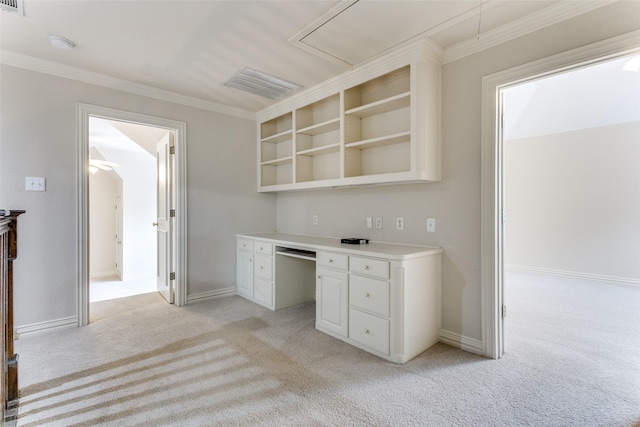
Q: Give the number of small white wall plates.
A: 6